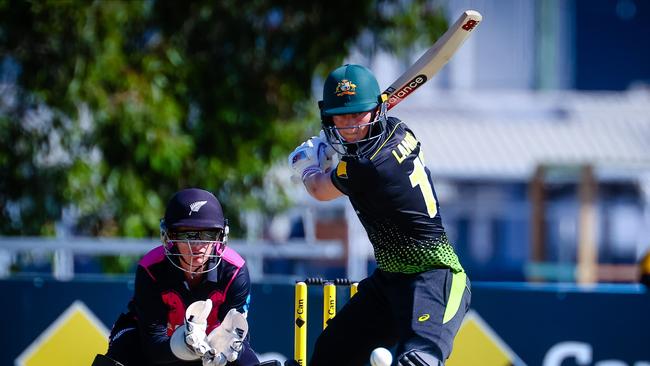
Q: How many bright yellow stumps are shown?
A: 3